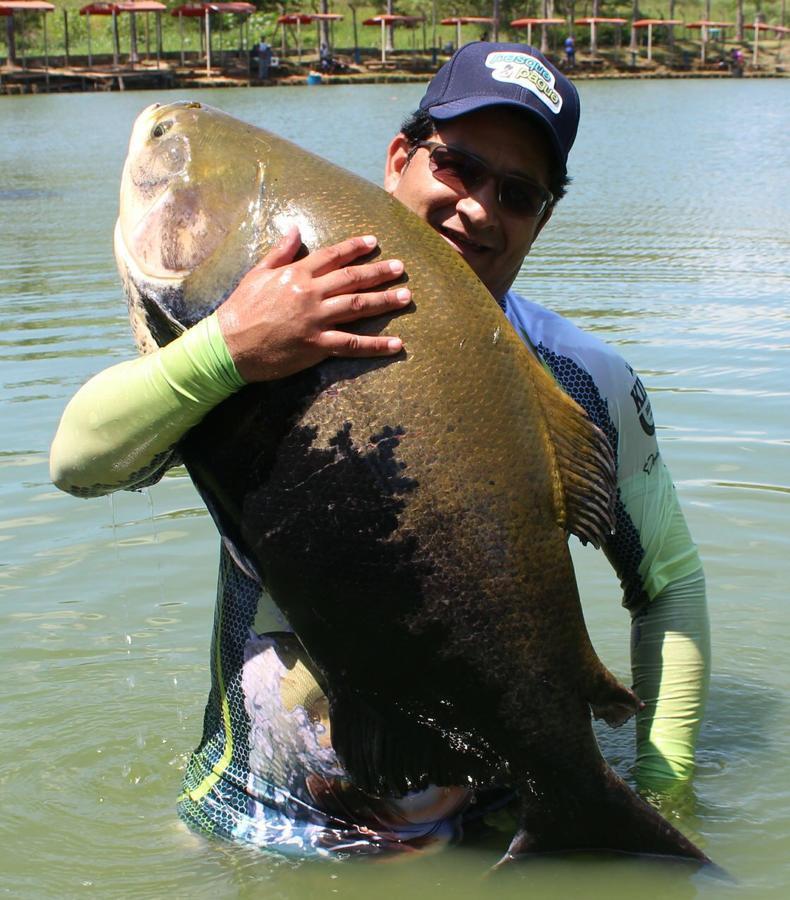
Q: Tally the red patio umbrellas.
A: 11